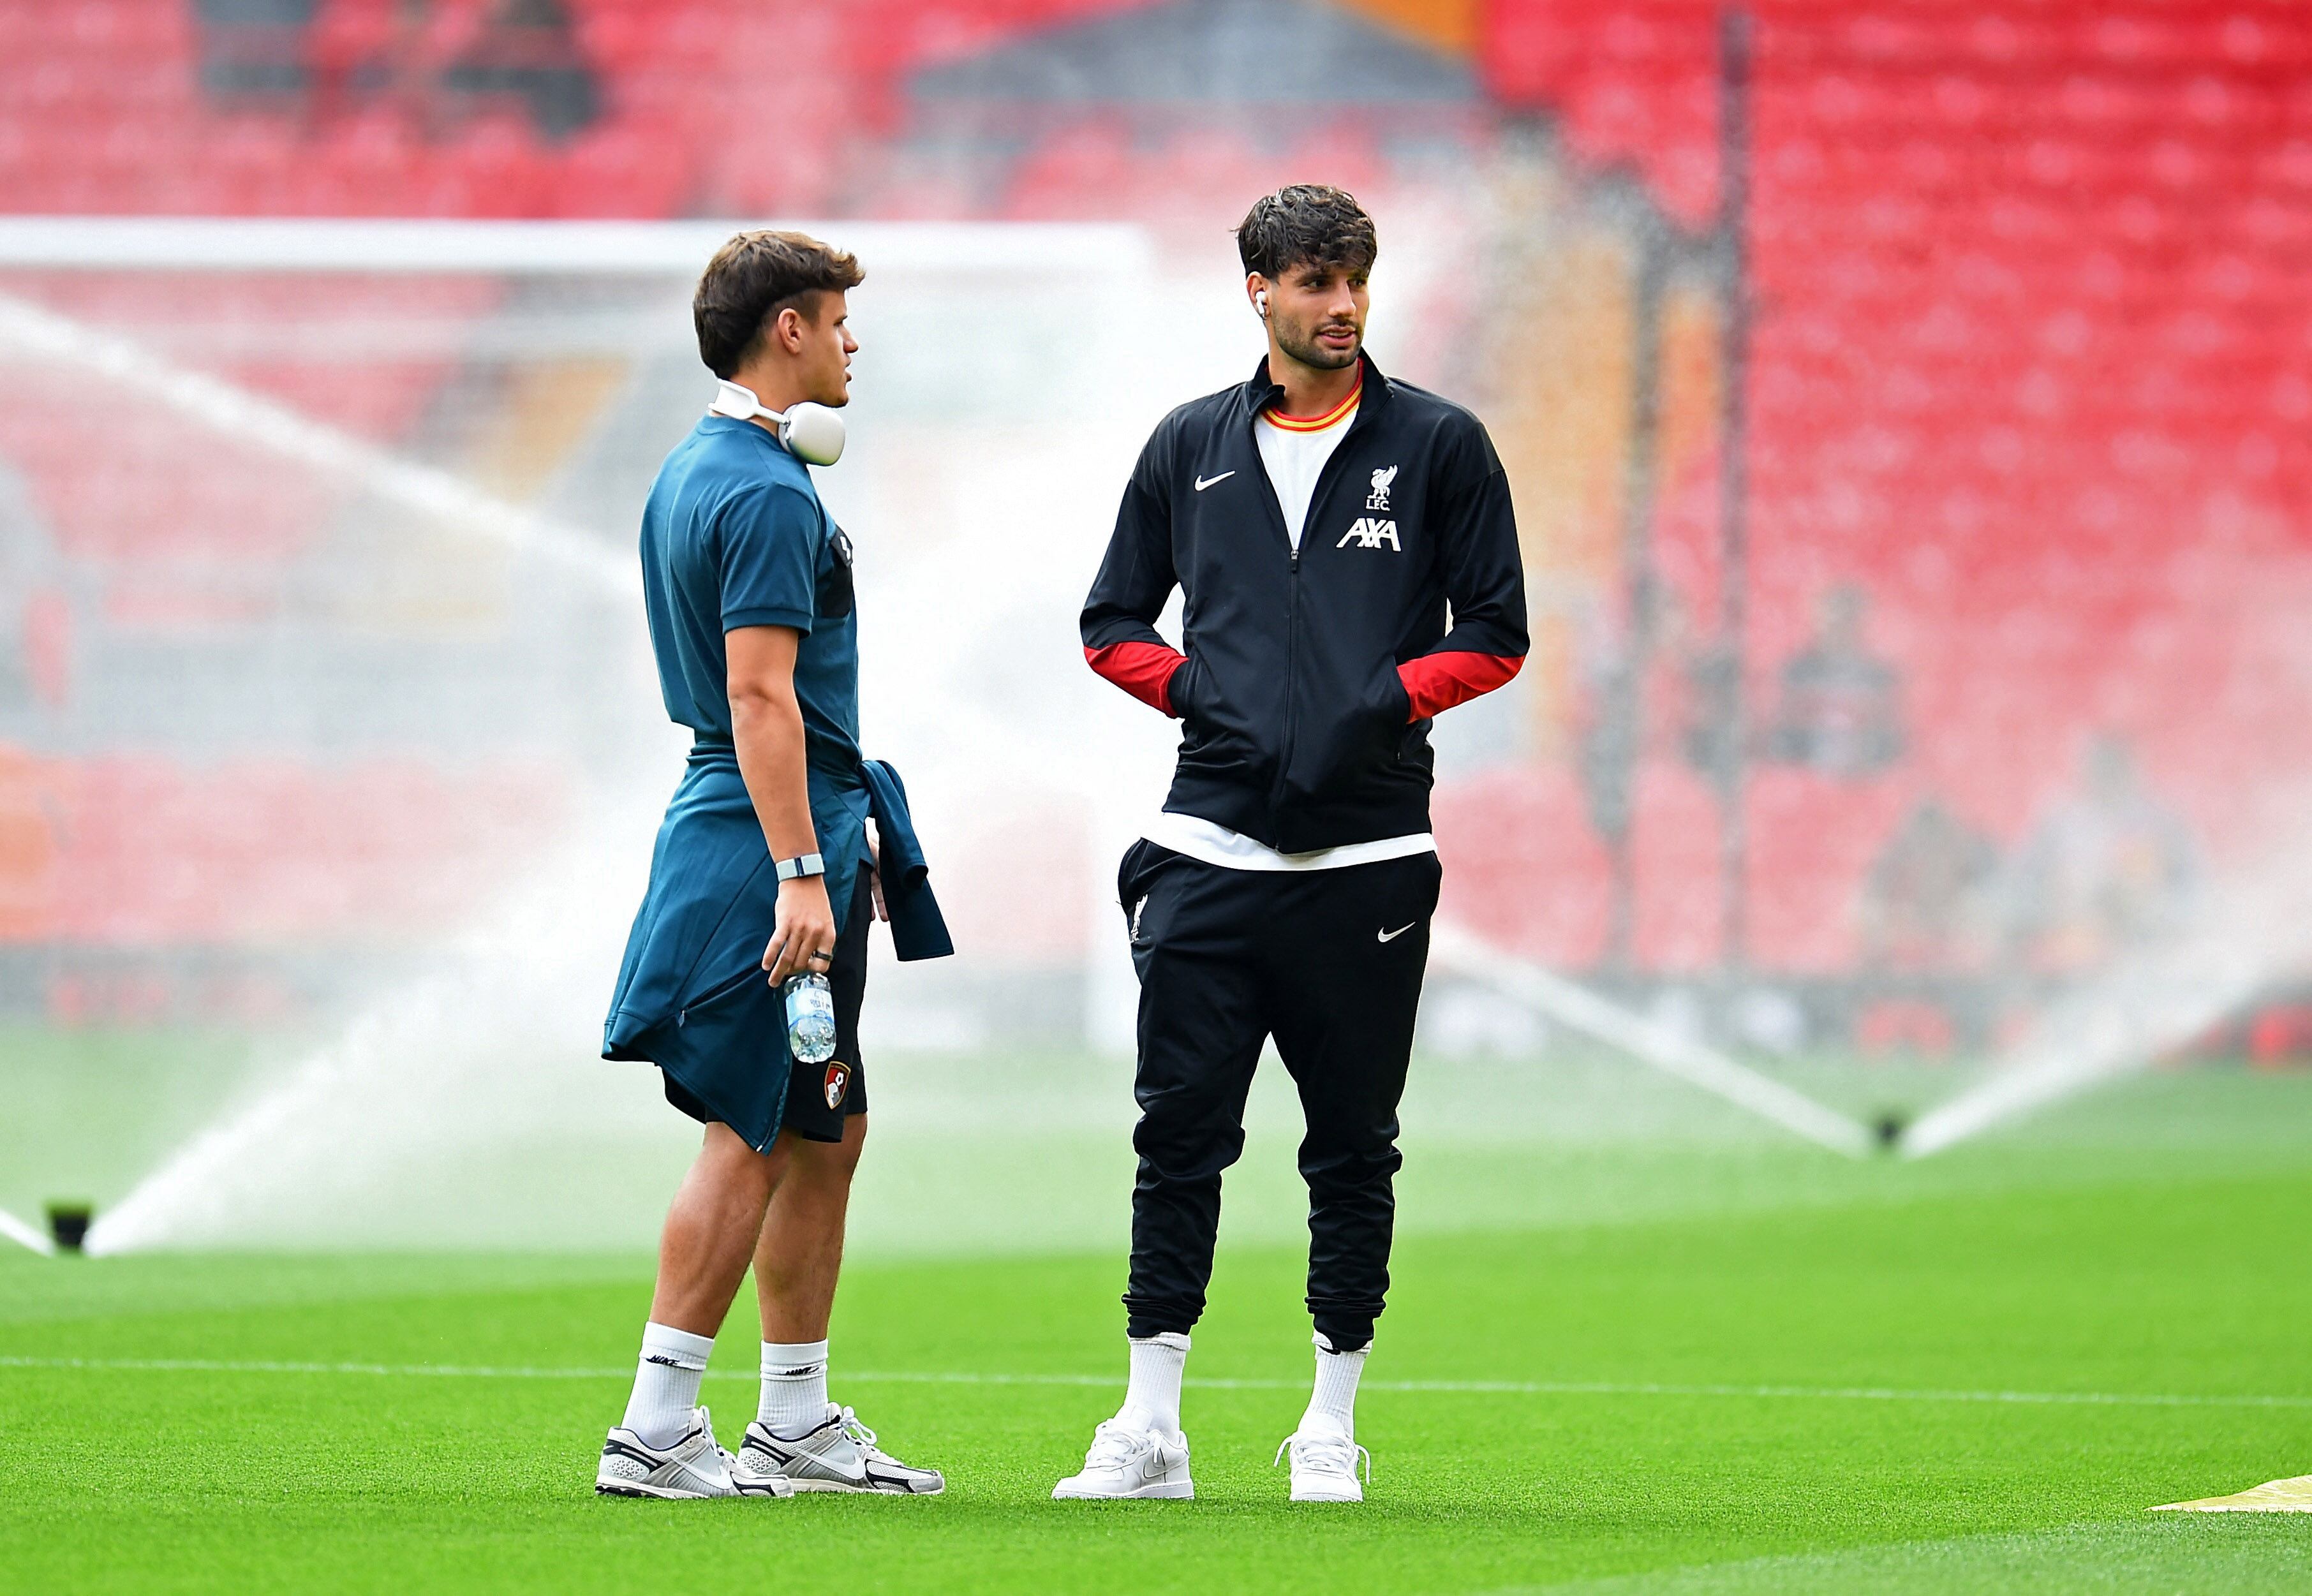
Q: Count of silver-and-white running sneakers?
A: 2